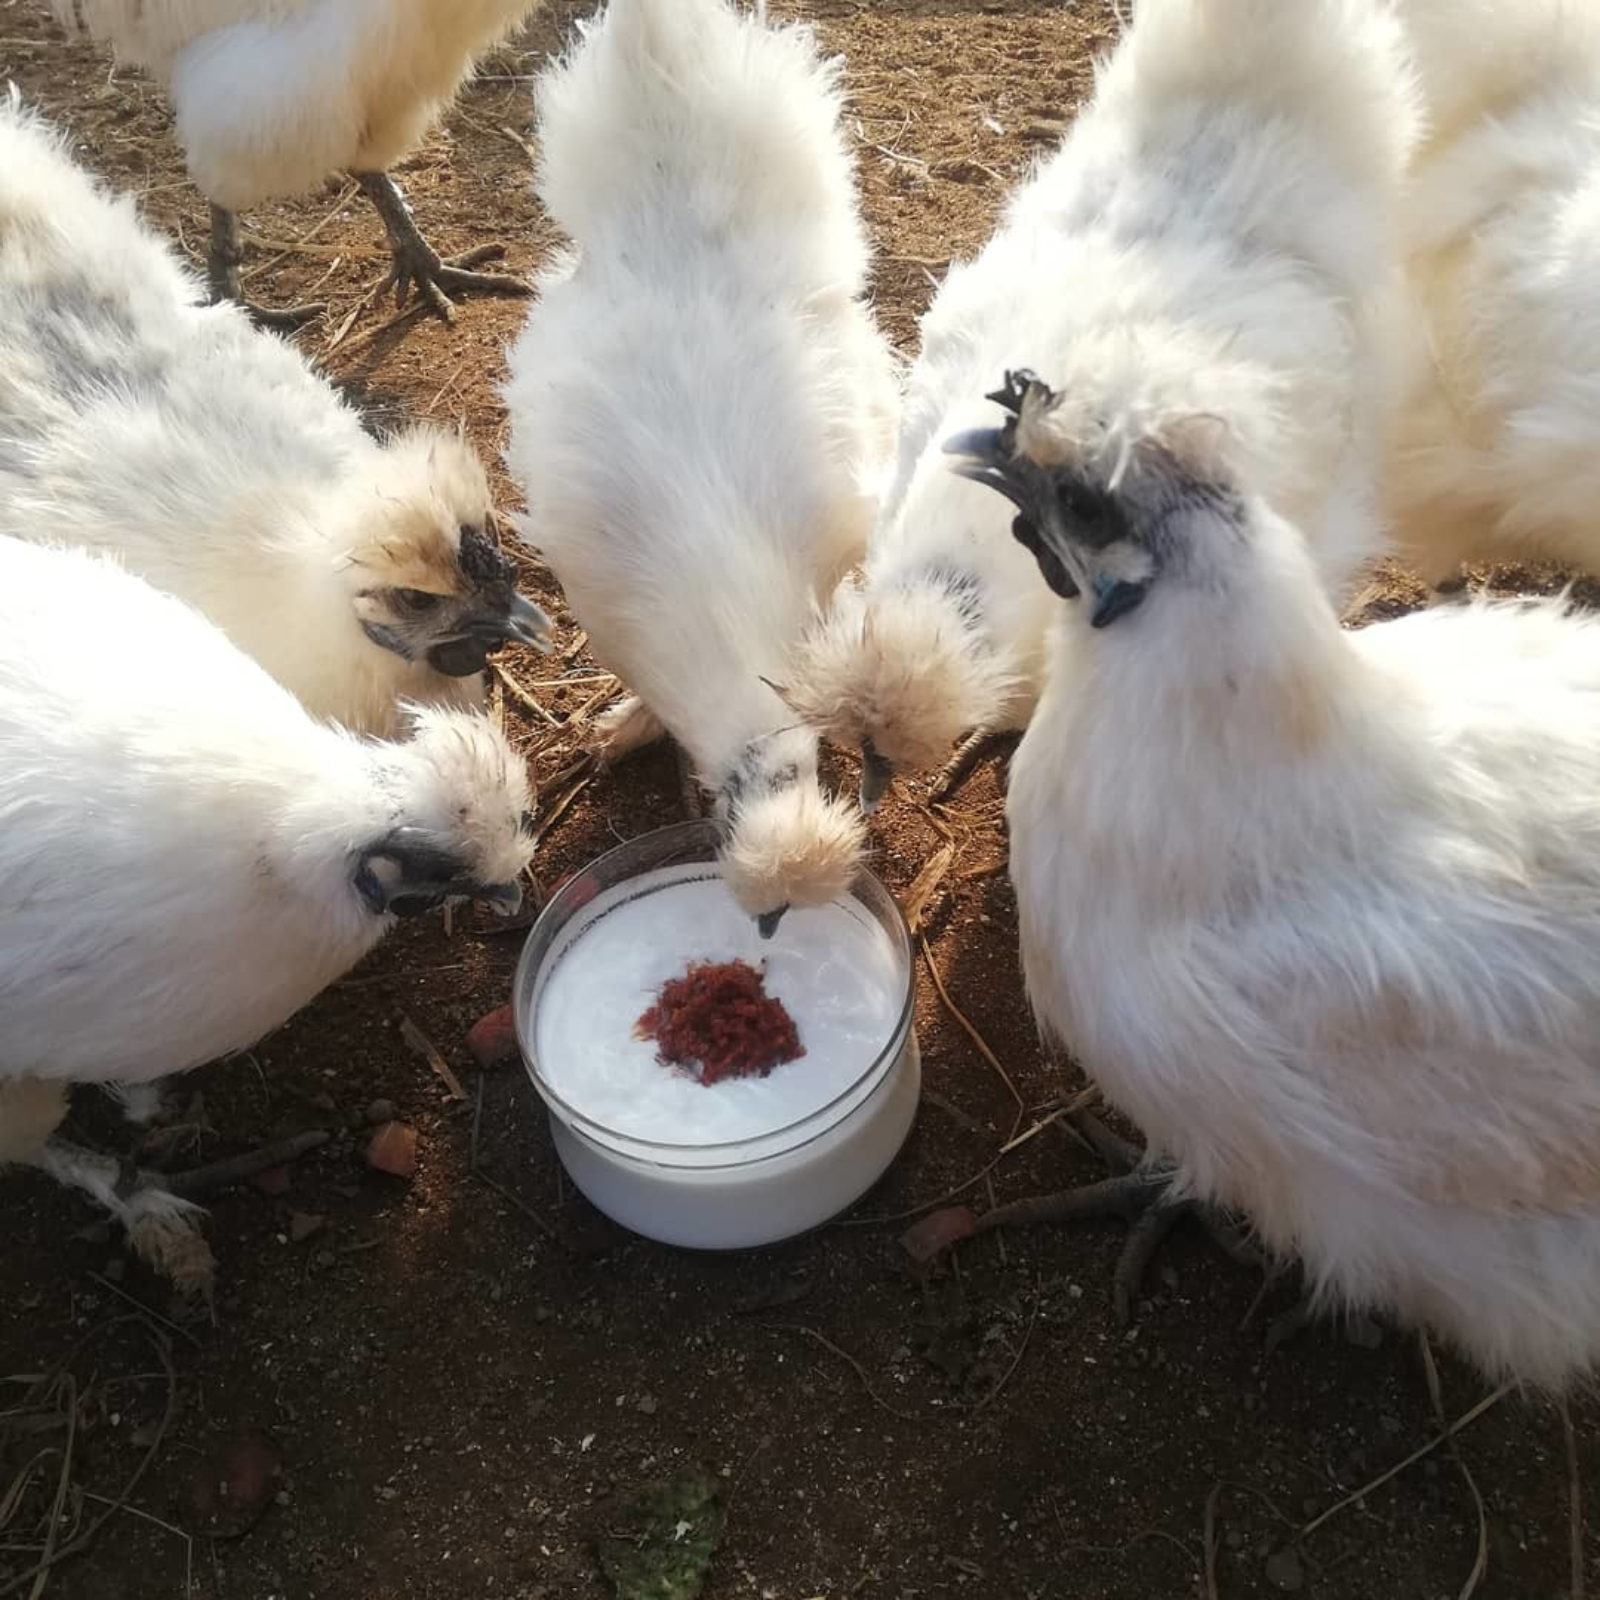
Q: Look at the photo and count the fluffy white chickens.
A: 7